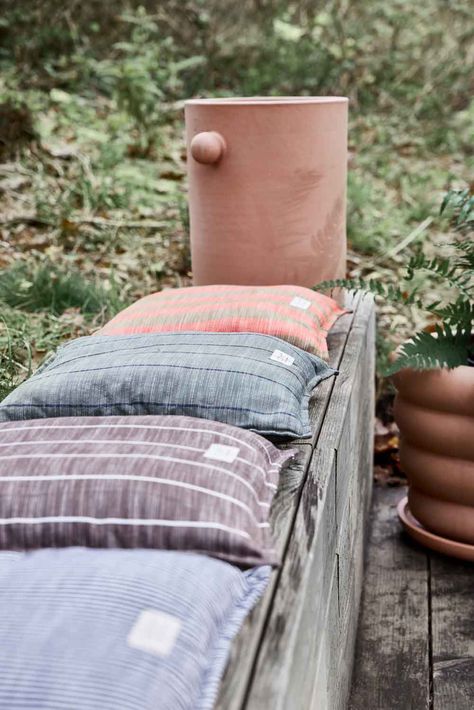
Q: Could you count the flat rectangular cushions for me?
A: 4